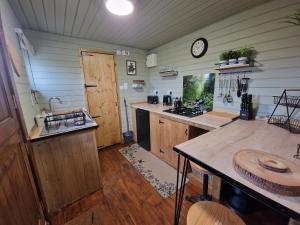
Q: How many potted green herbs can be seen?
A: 3